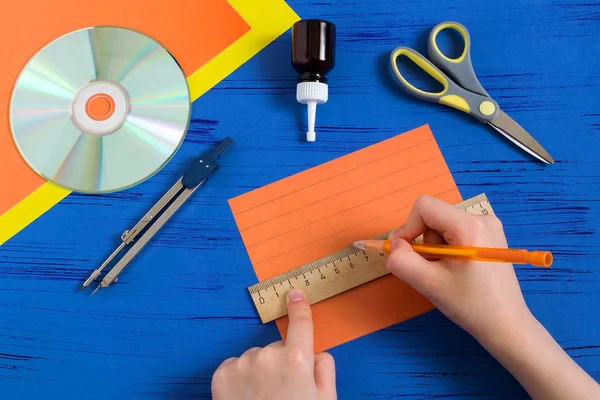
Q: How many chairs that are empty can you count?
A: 0